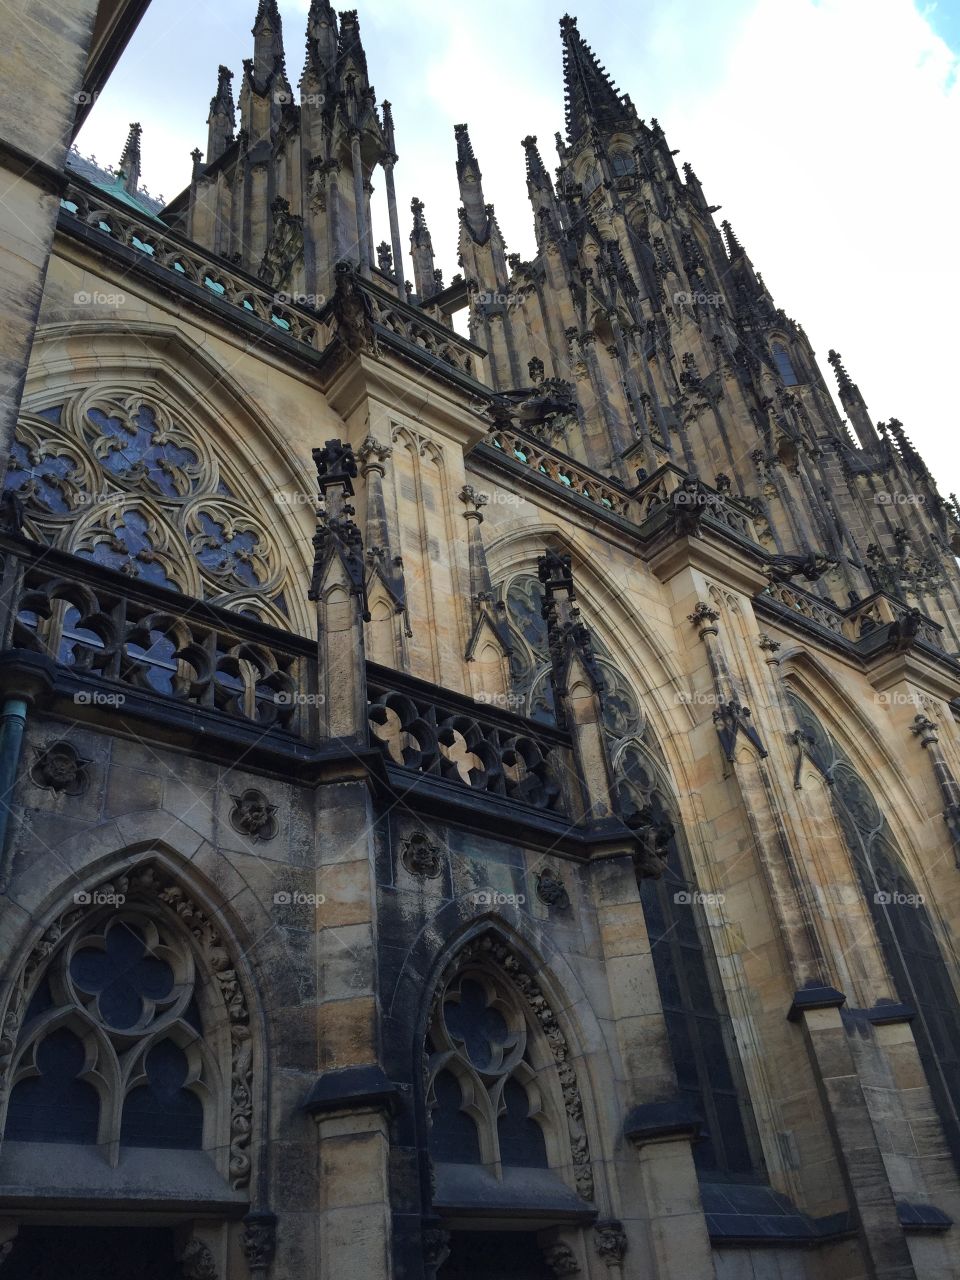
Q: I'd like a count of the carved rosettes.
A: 4